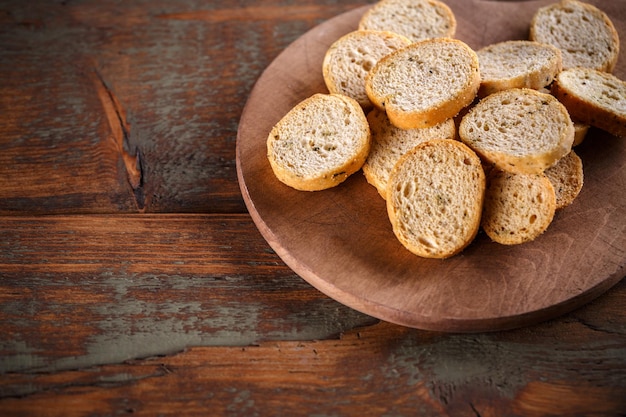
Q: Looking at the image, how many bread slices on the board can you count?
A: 13